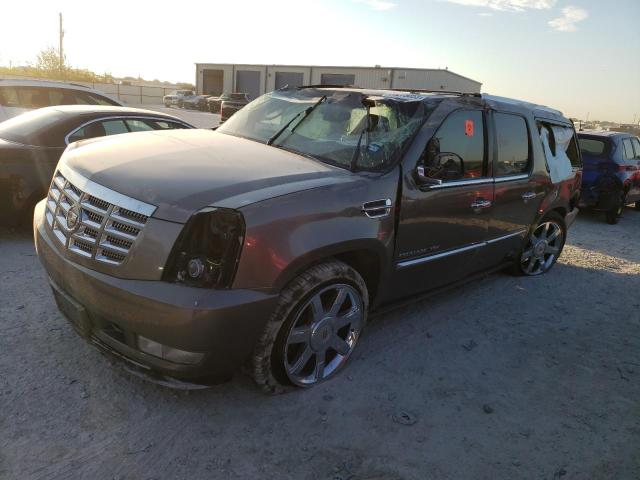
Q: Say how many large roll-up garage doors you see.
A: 4